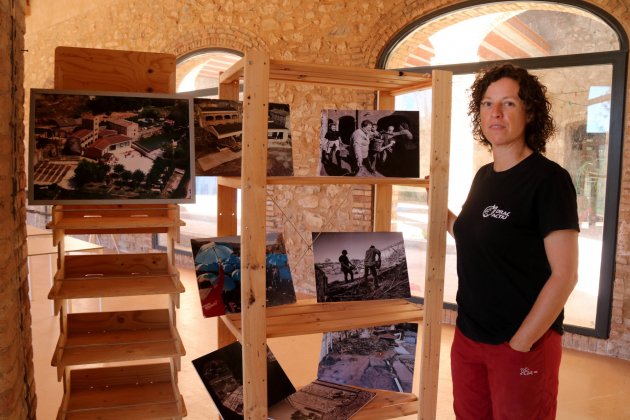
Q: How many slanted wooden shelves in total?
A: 4